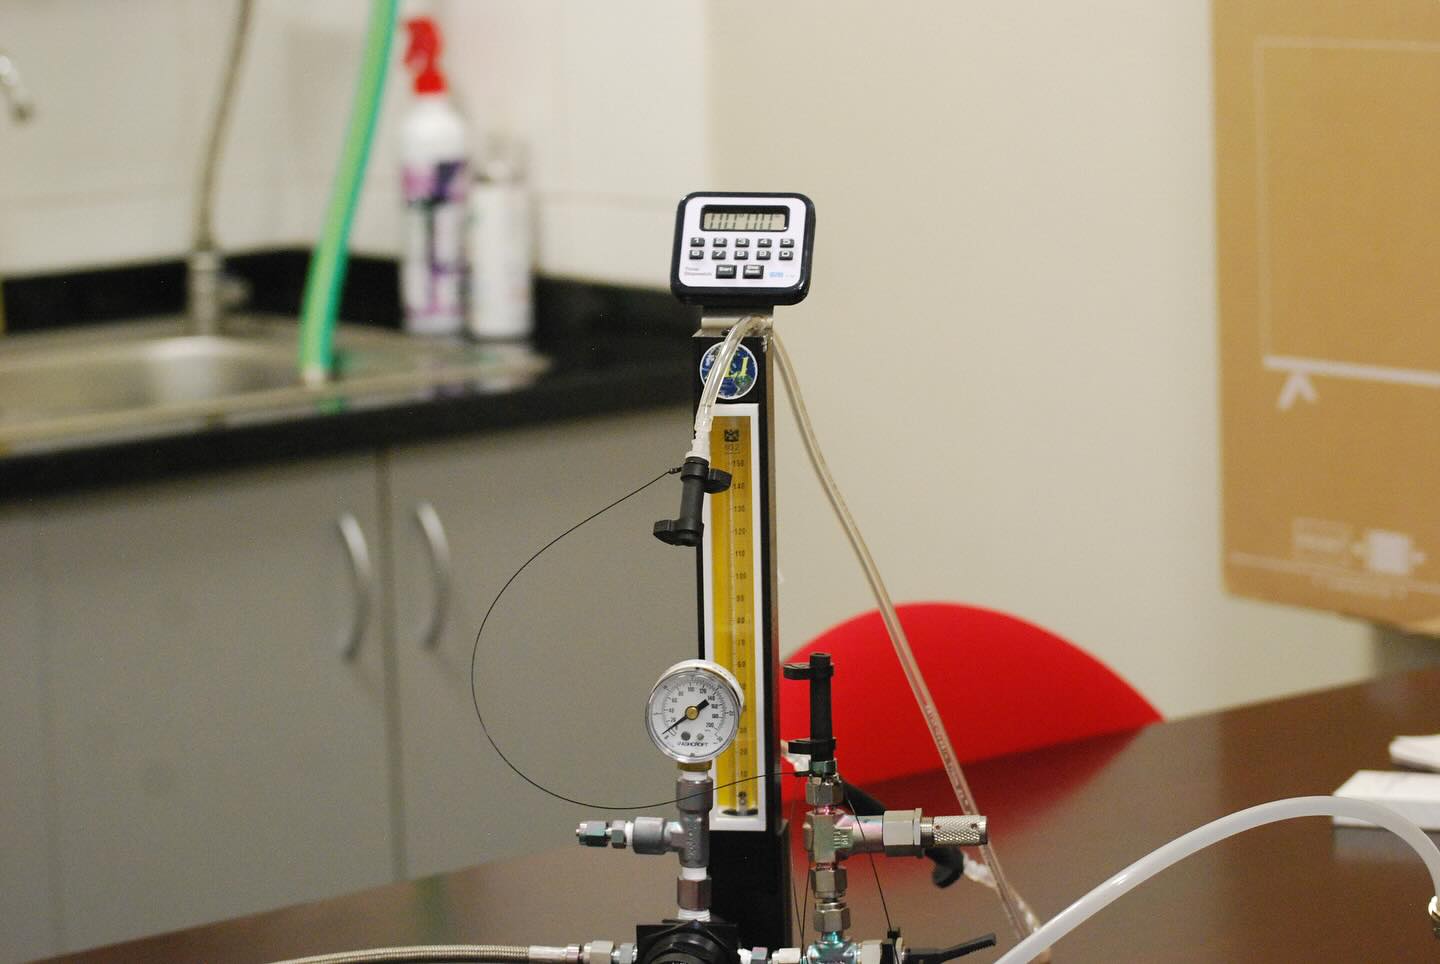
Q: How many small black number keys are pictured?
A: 10